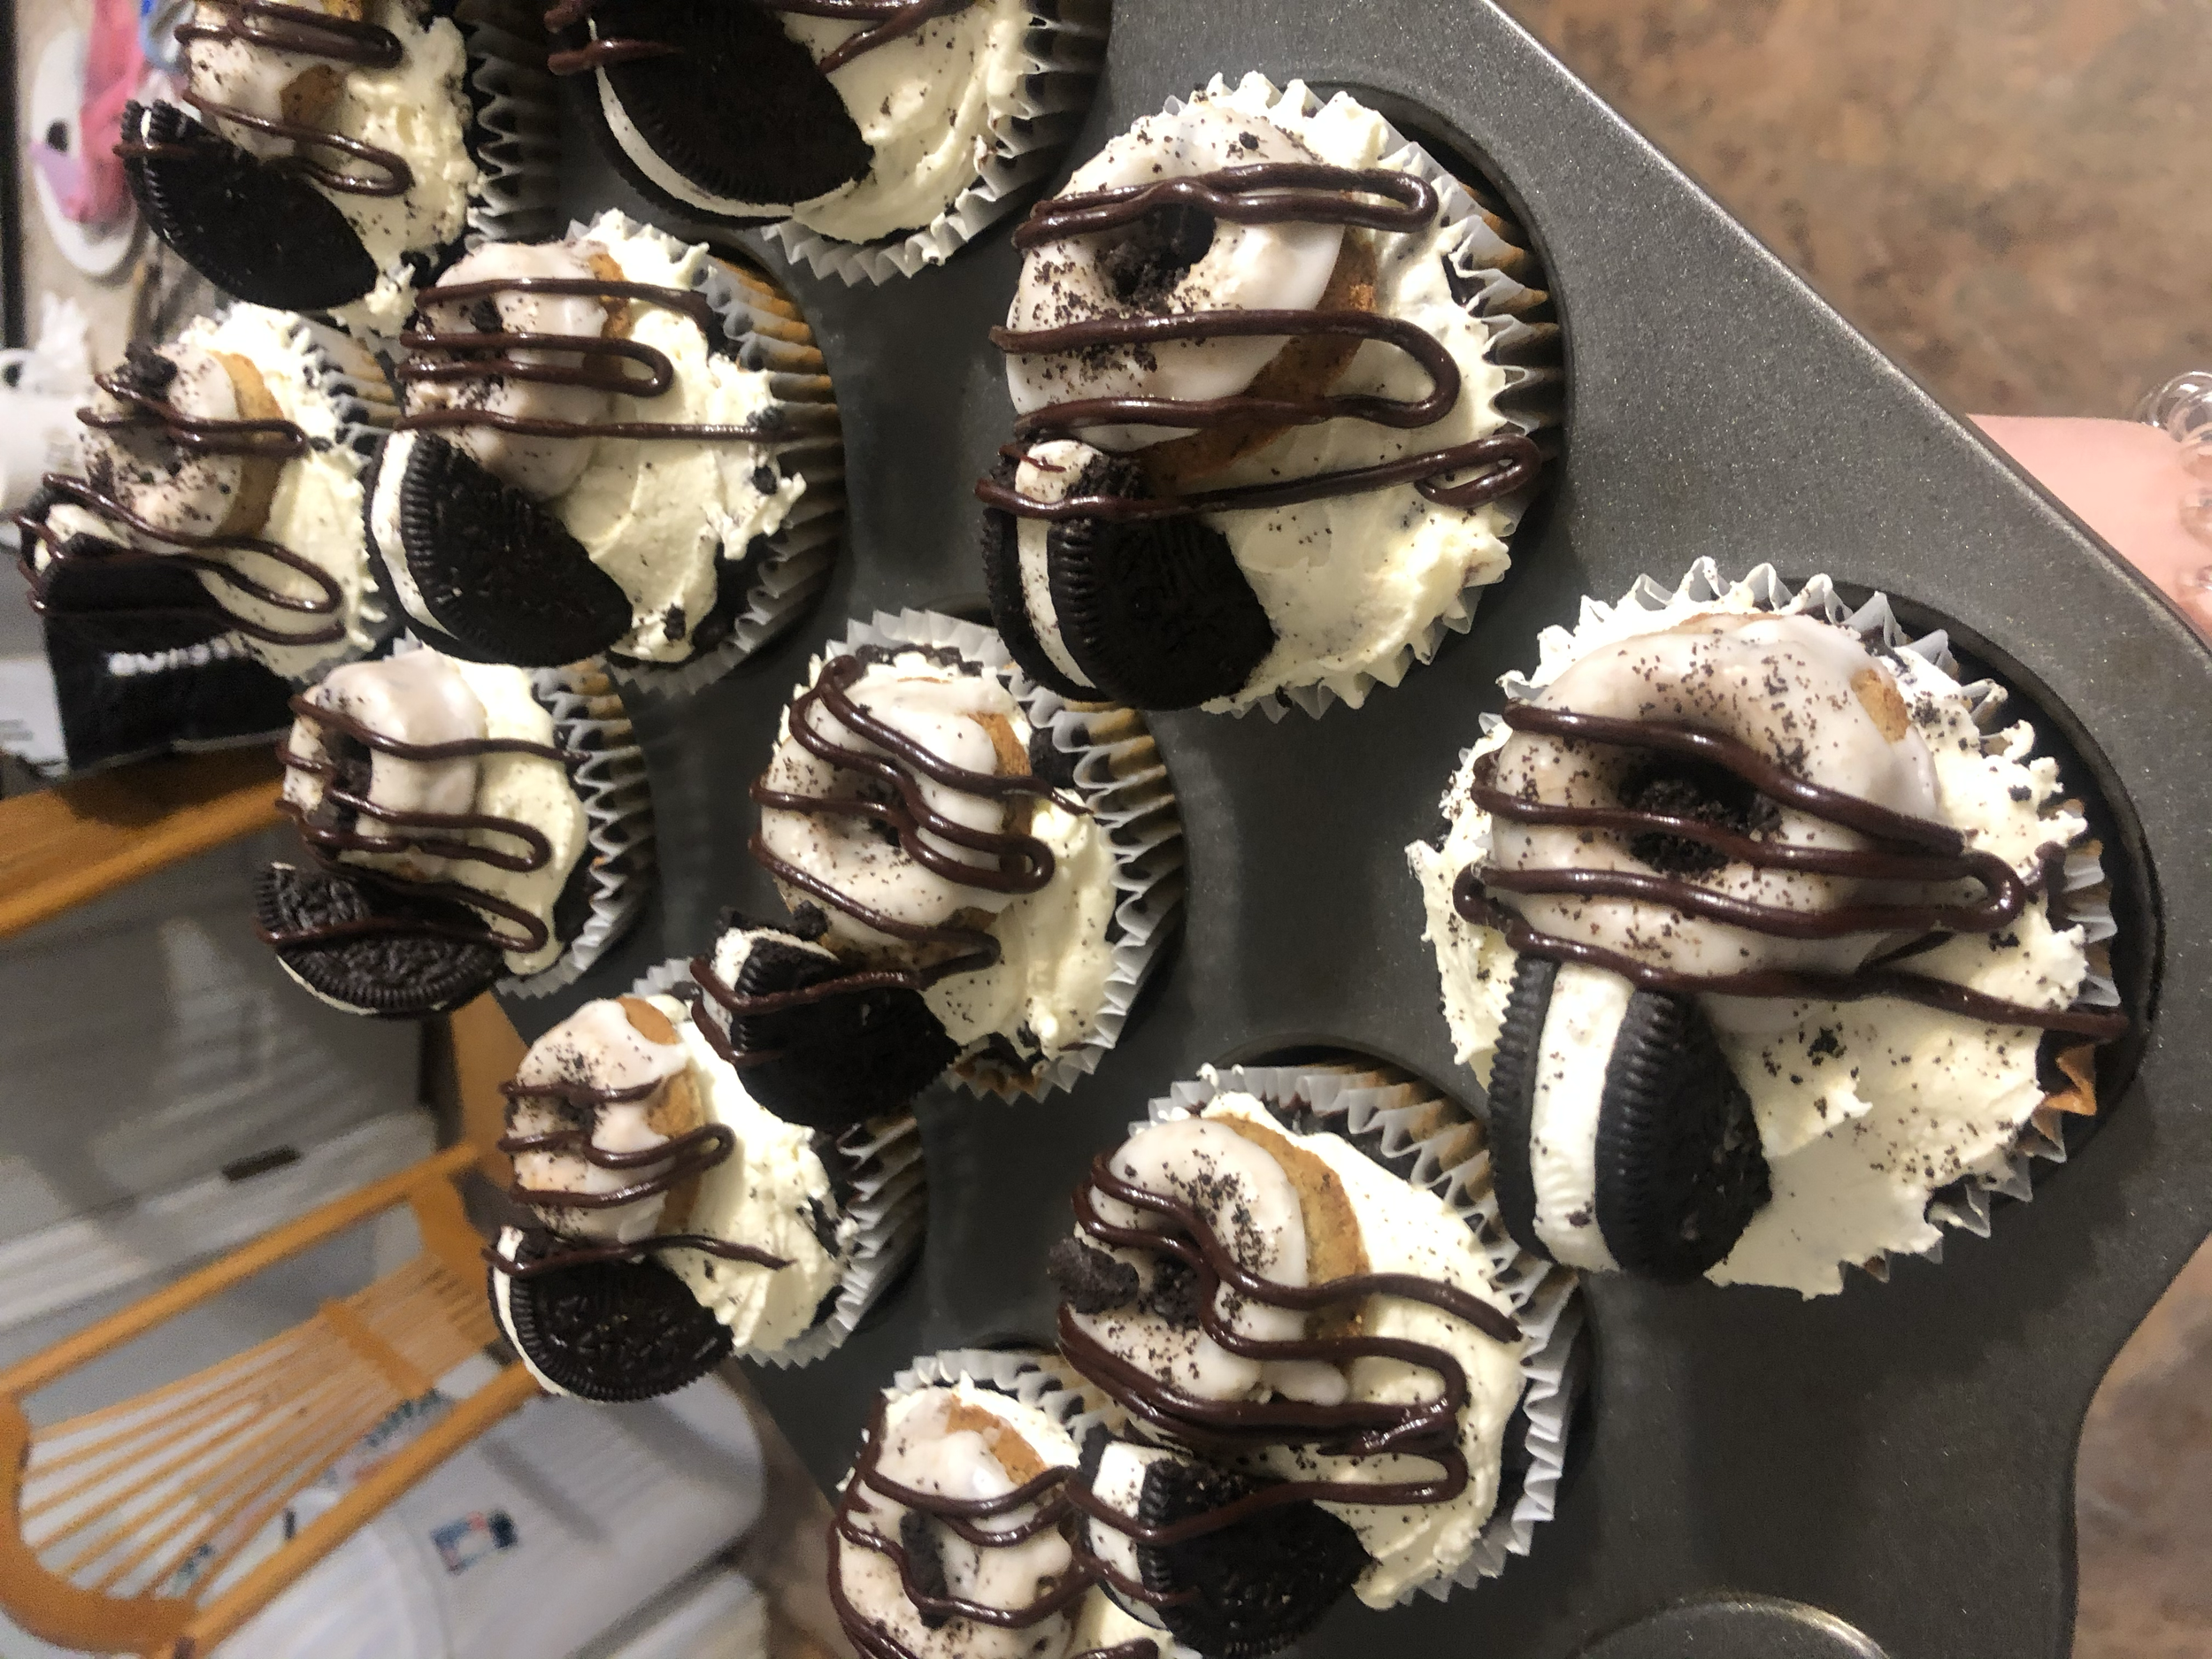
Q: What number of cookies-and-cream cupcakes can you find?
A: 11